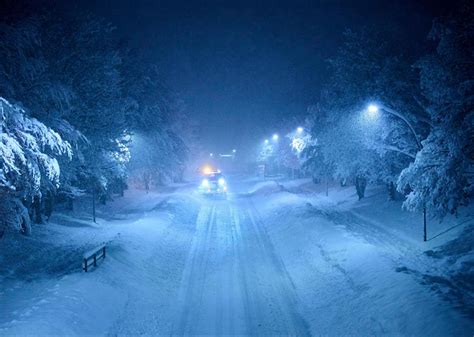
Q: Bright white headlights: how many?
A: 2